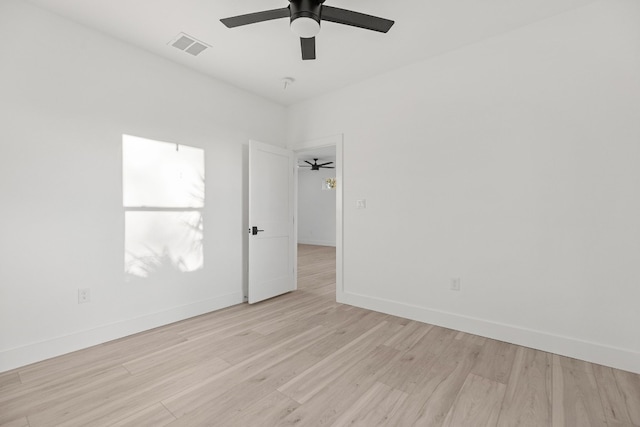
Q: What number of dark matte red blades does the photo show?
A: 0